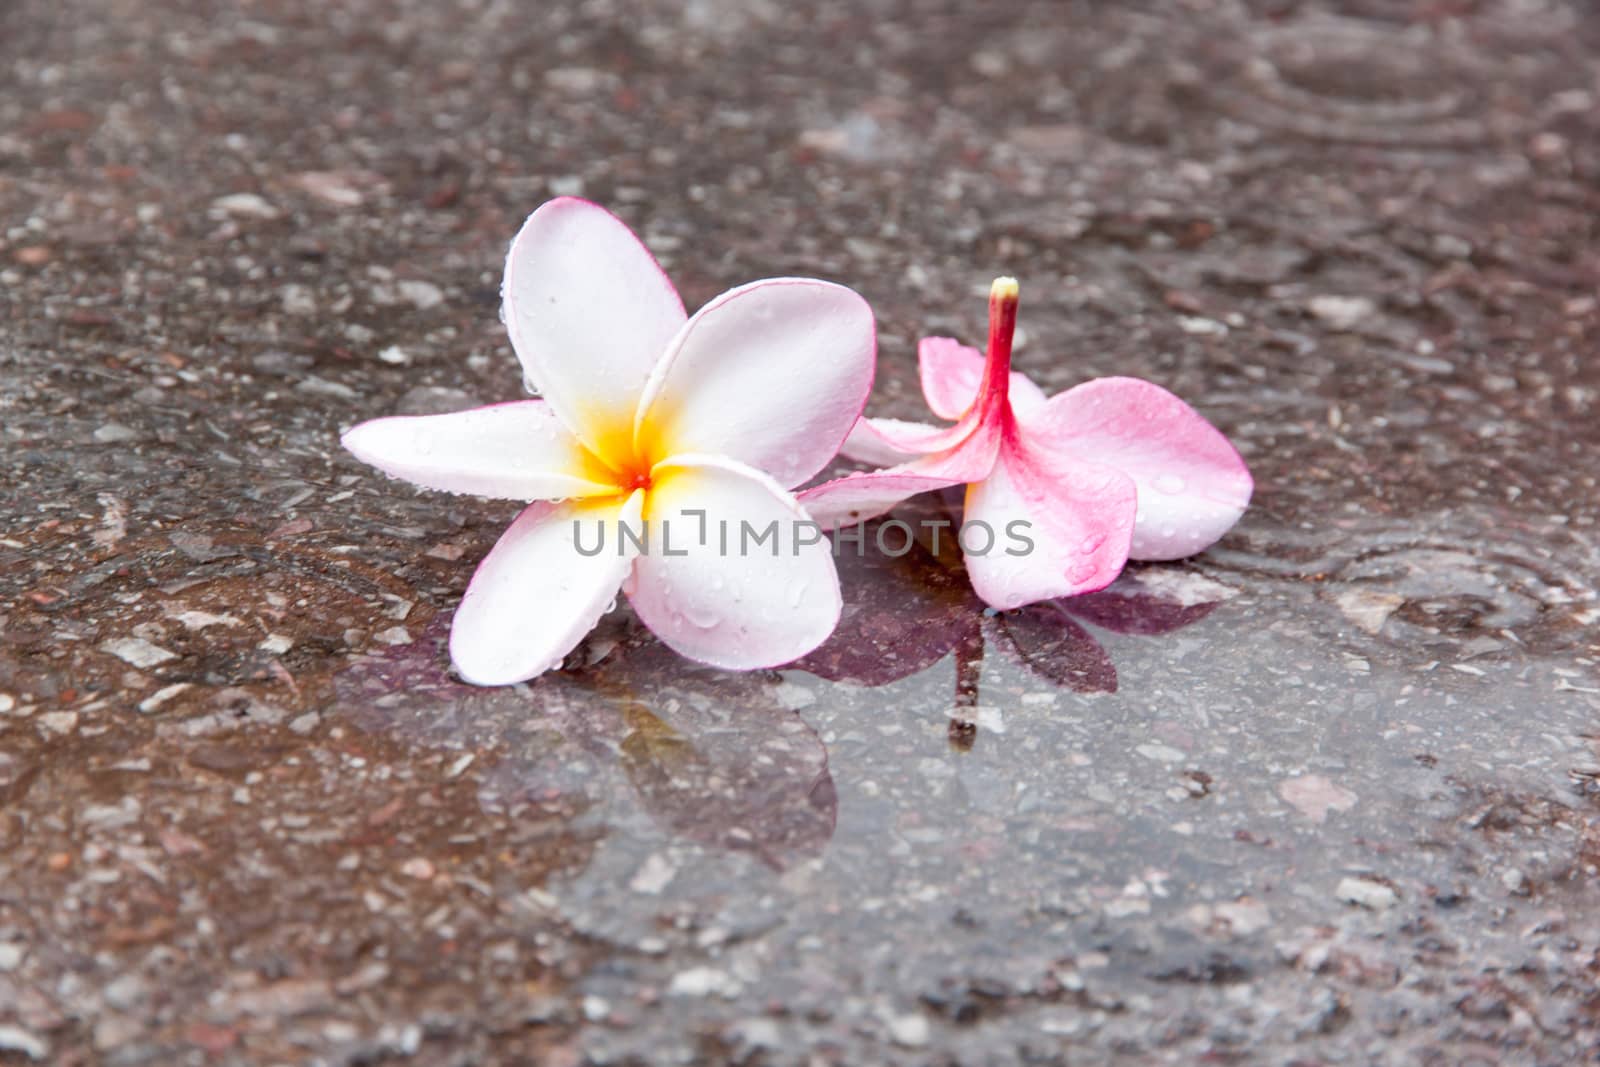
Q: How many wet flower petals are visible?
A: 10